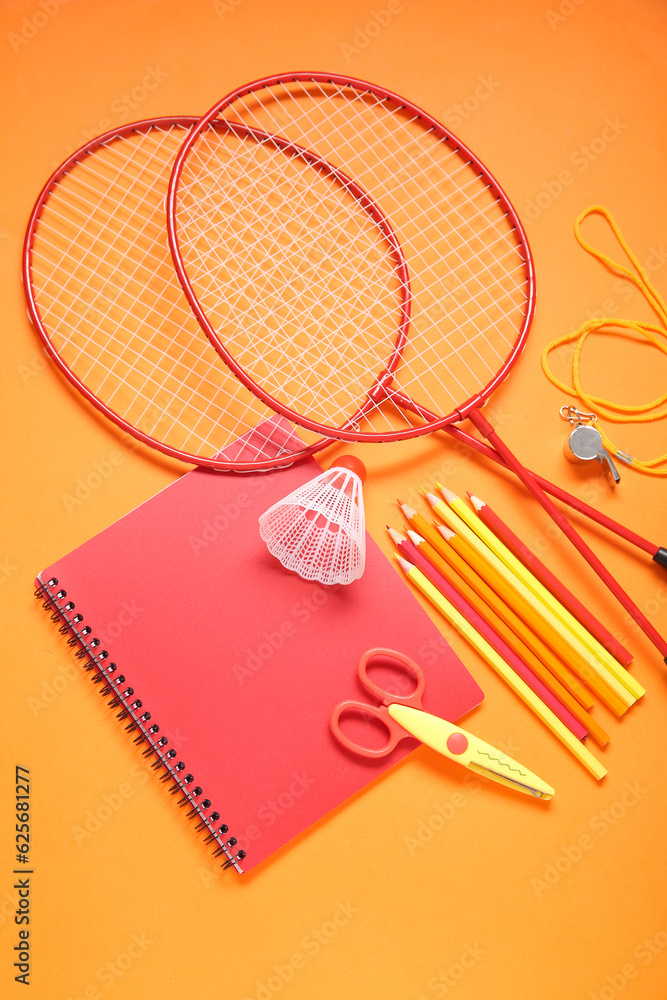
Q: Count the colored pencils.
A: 8